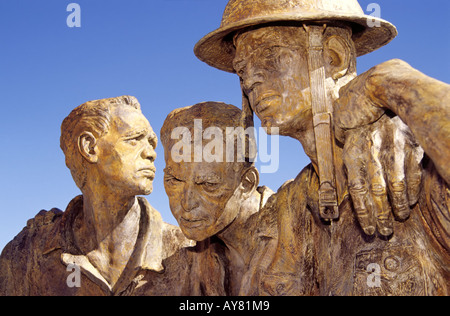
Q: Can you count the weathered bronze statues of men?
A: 3